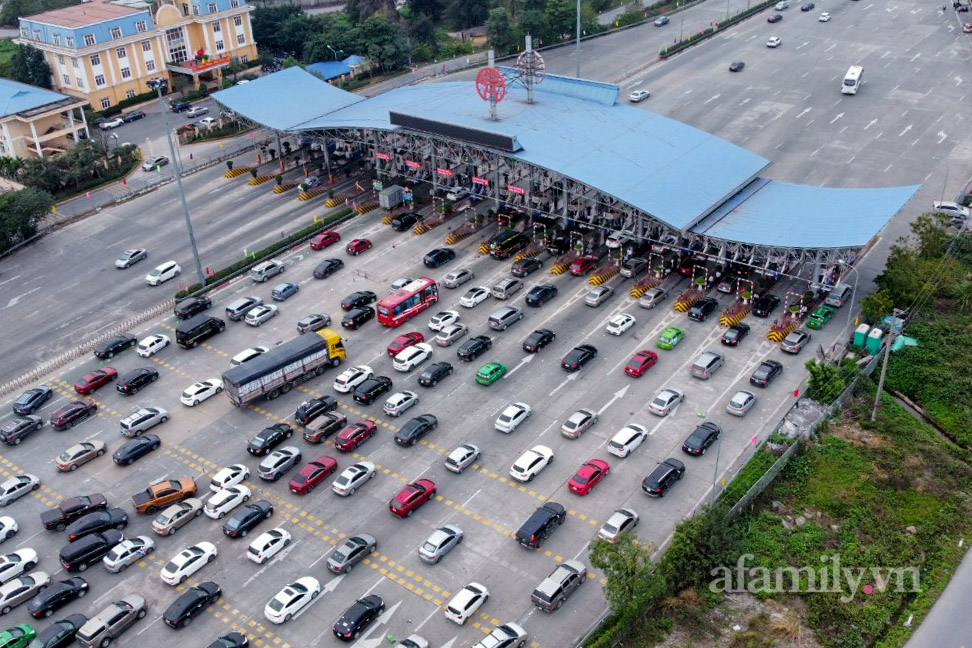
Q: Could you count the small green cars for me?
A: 4